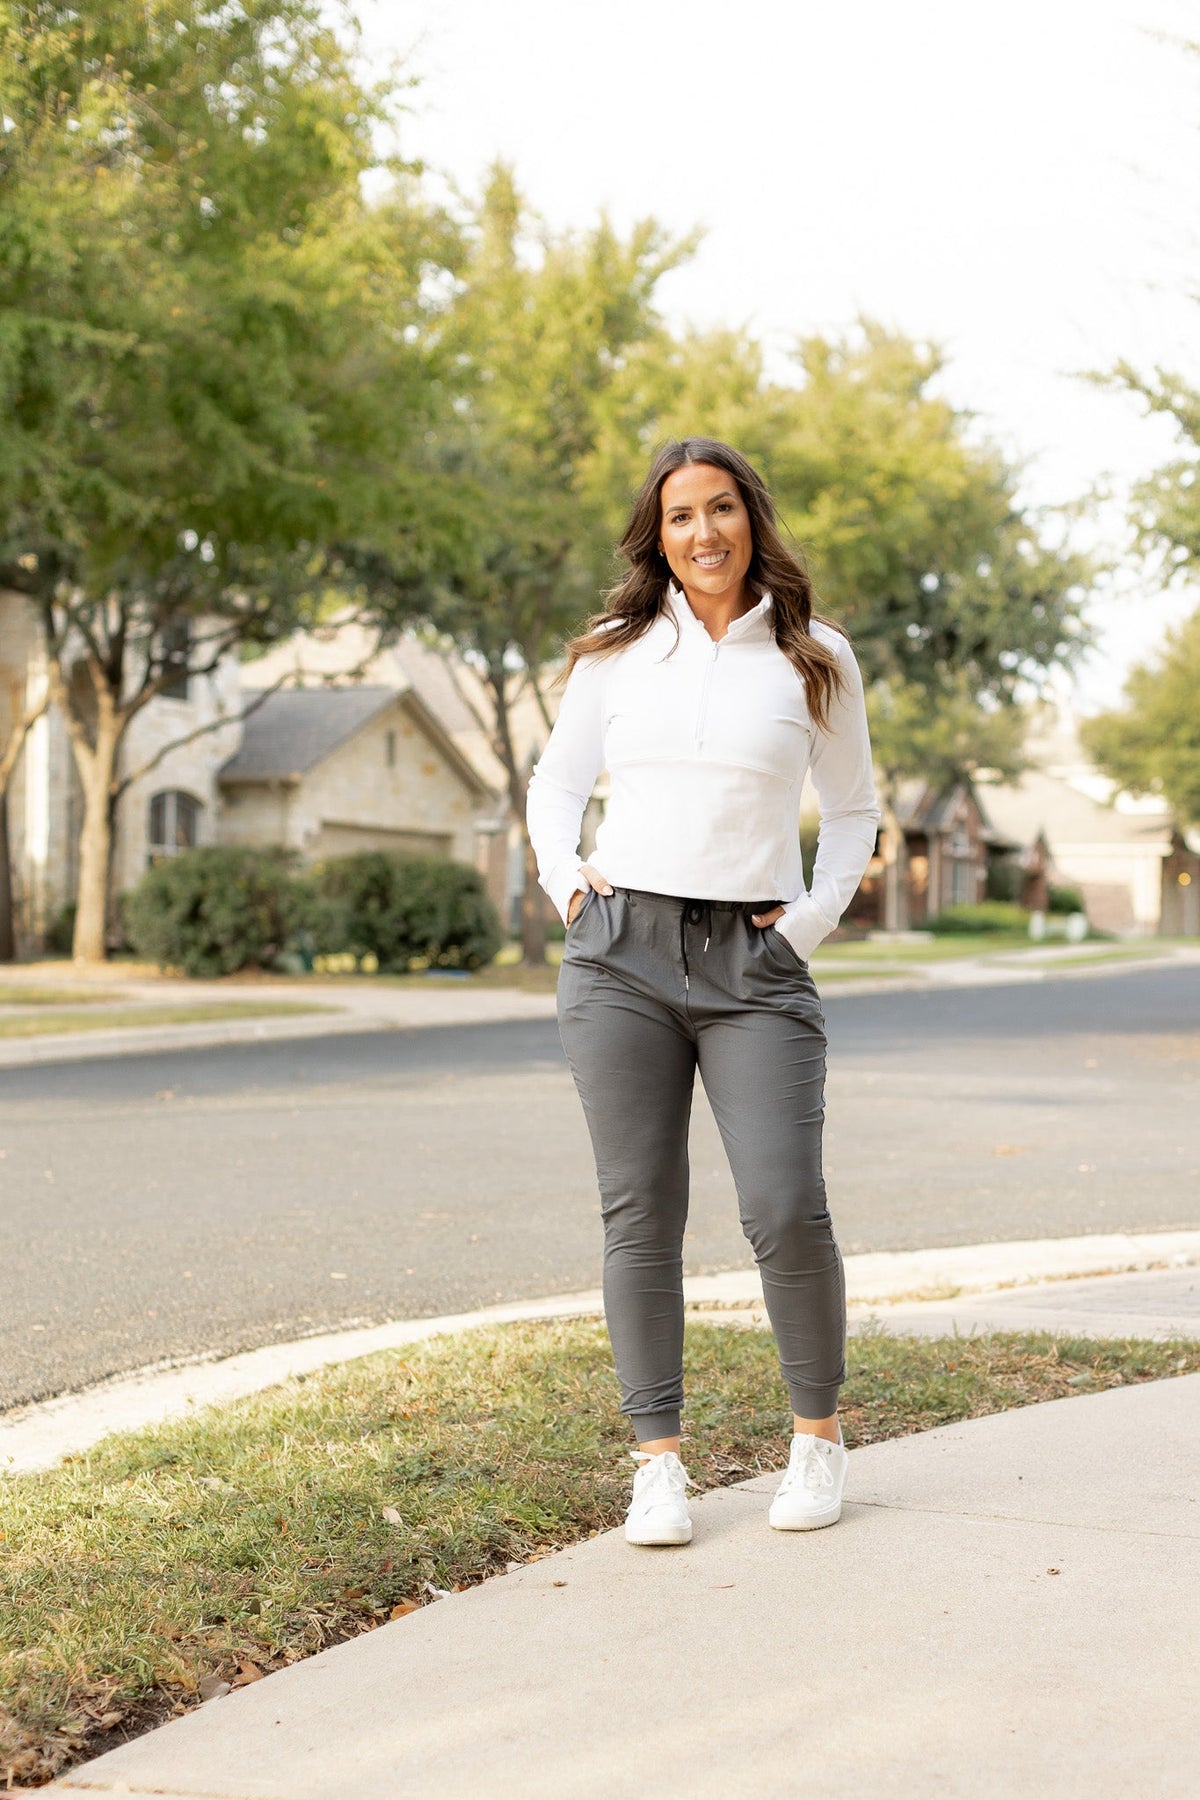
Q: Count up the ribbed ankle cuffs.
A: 2